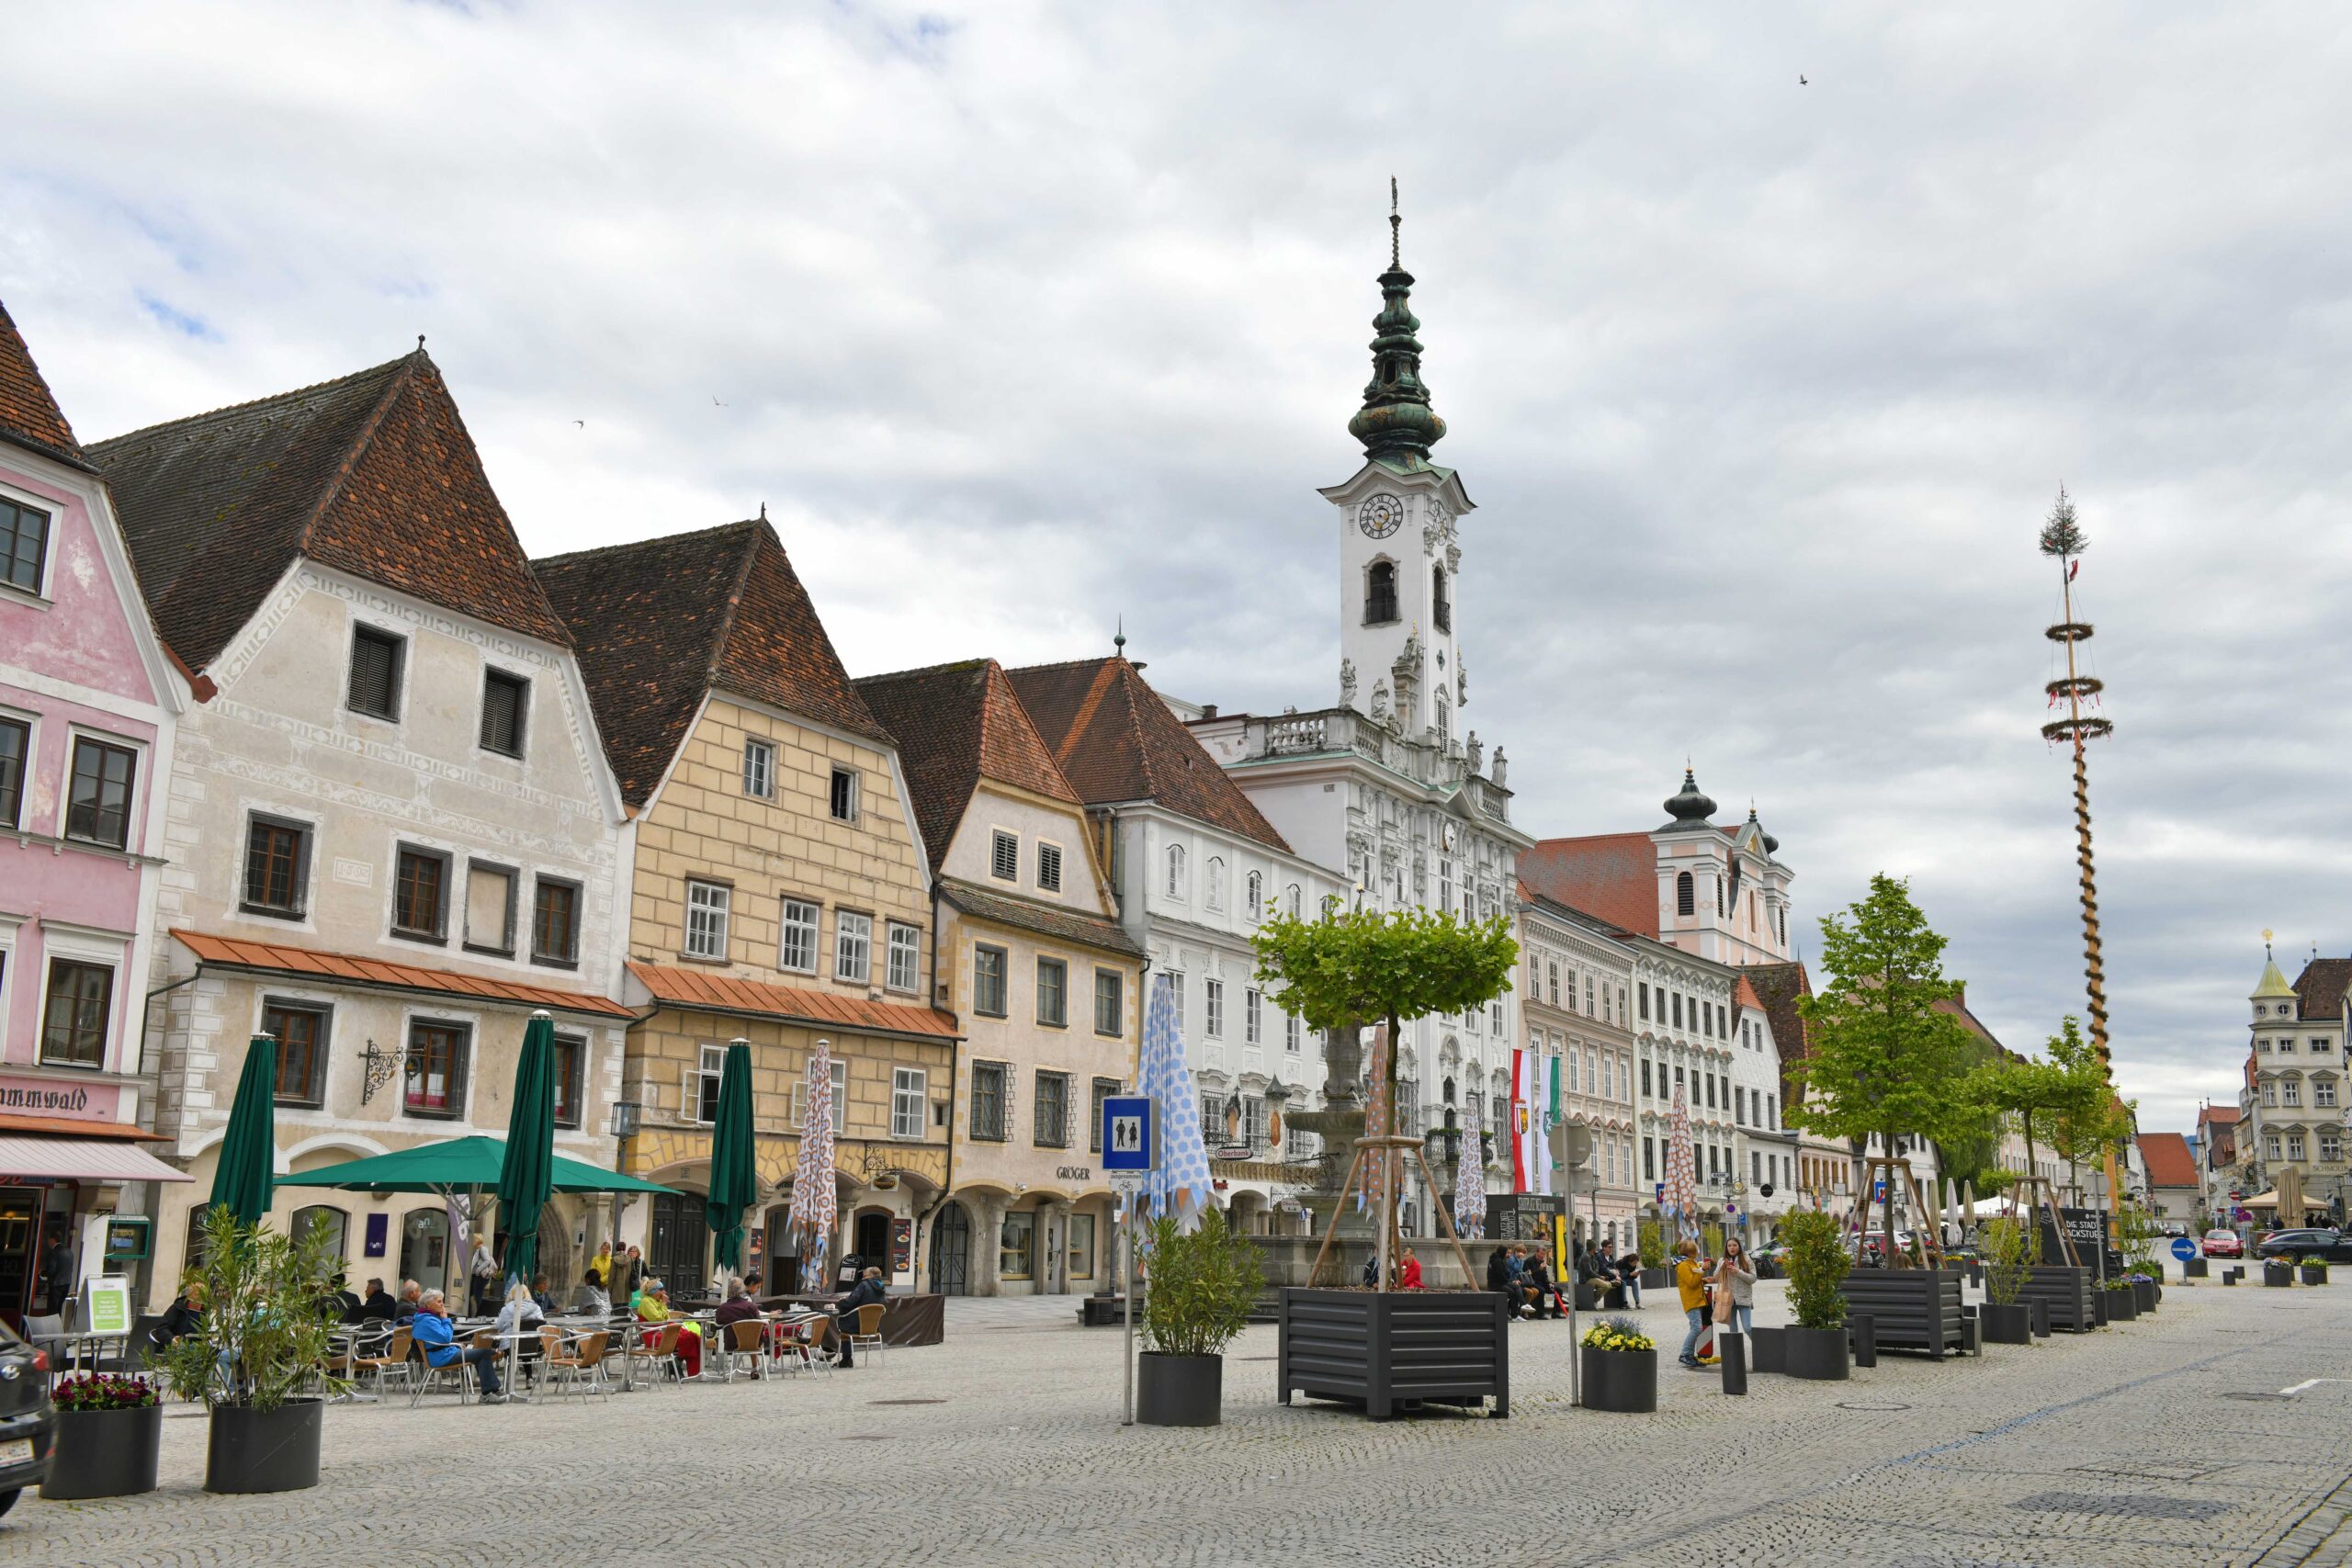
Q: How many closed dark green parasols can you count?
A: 3